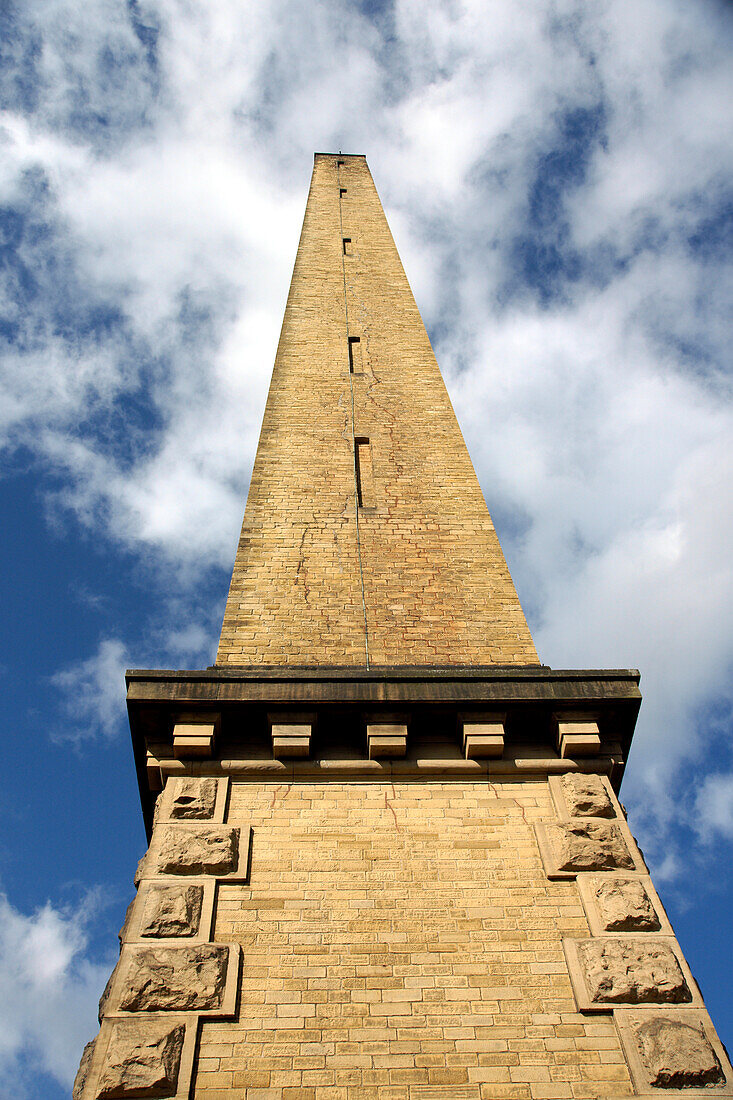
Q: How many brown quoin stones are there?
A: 10